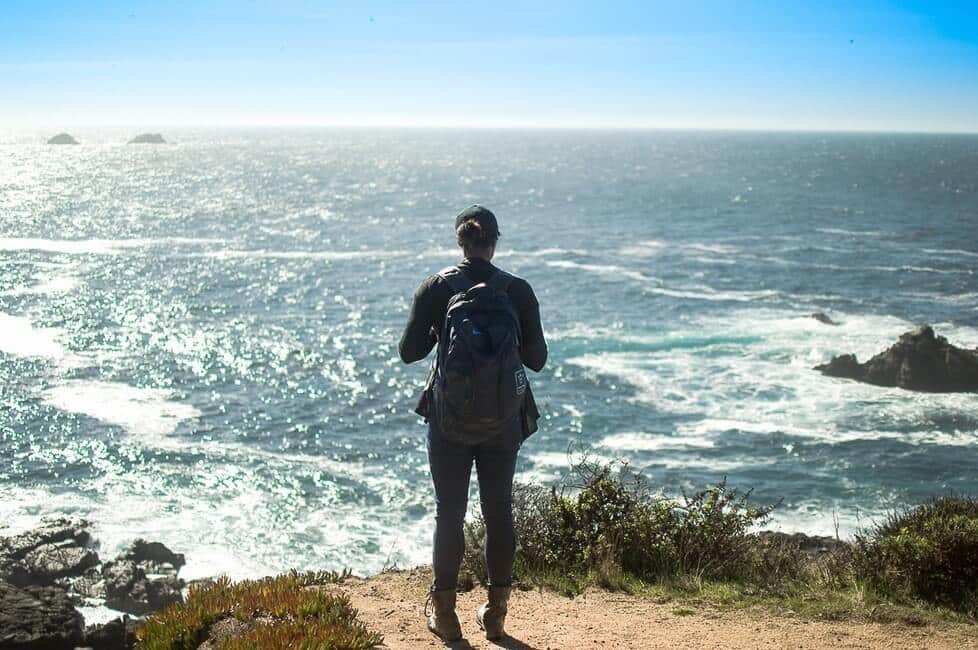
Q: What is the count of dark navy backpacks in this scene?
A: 1